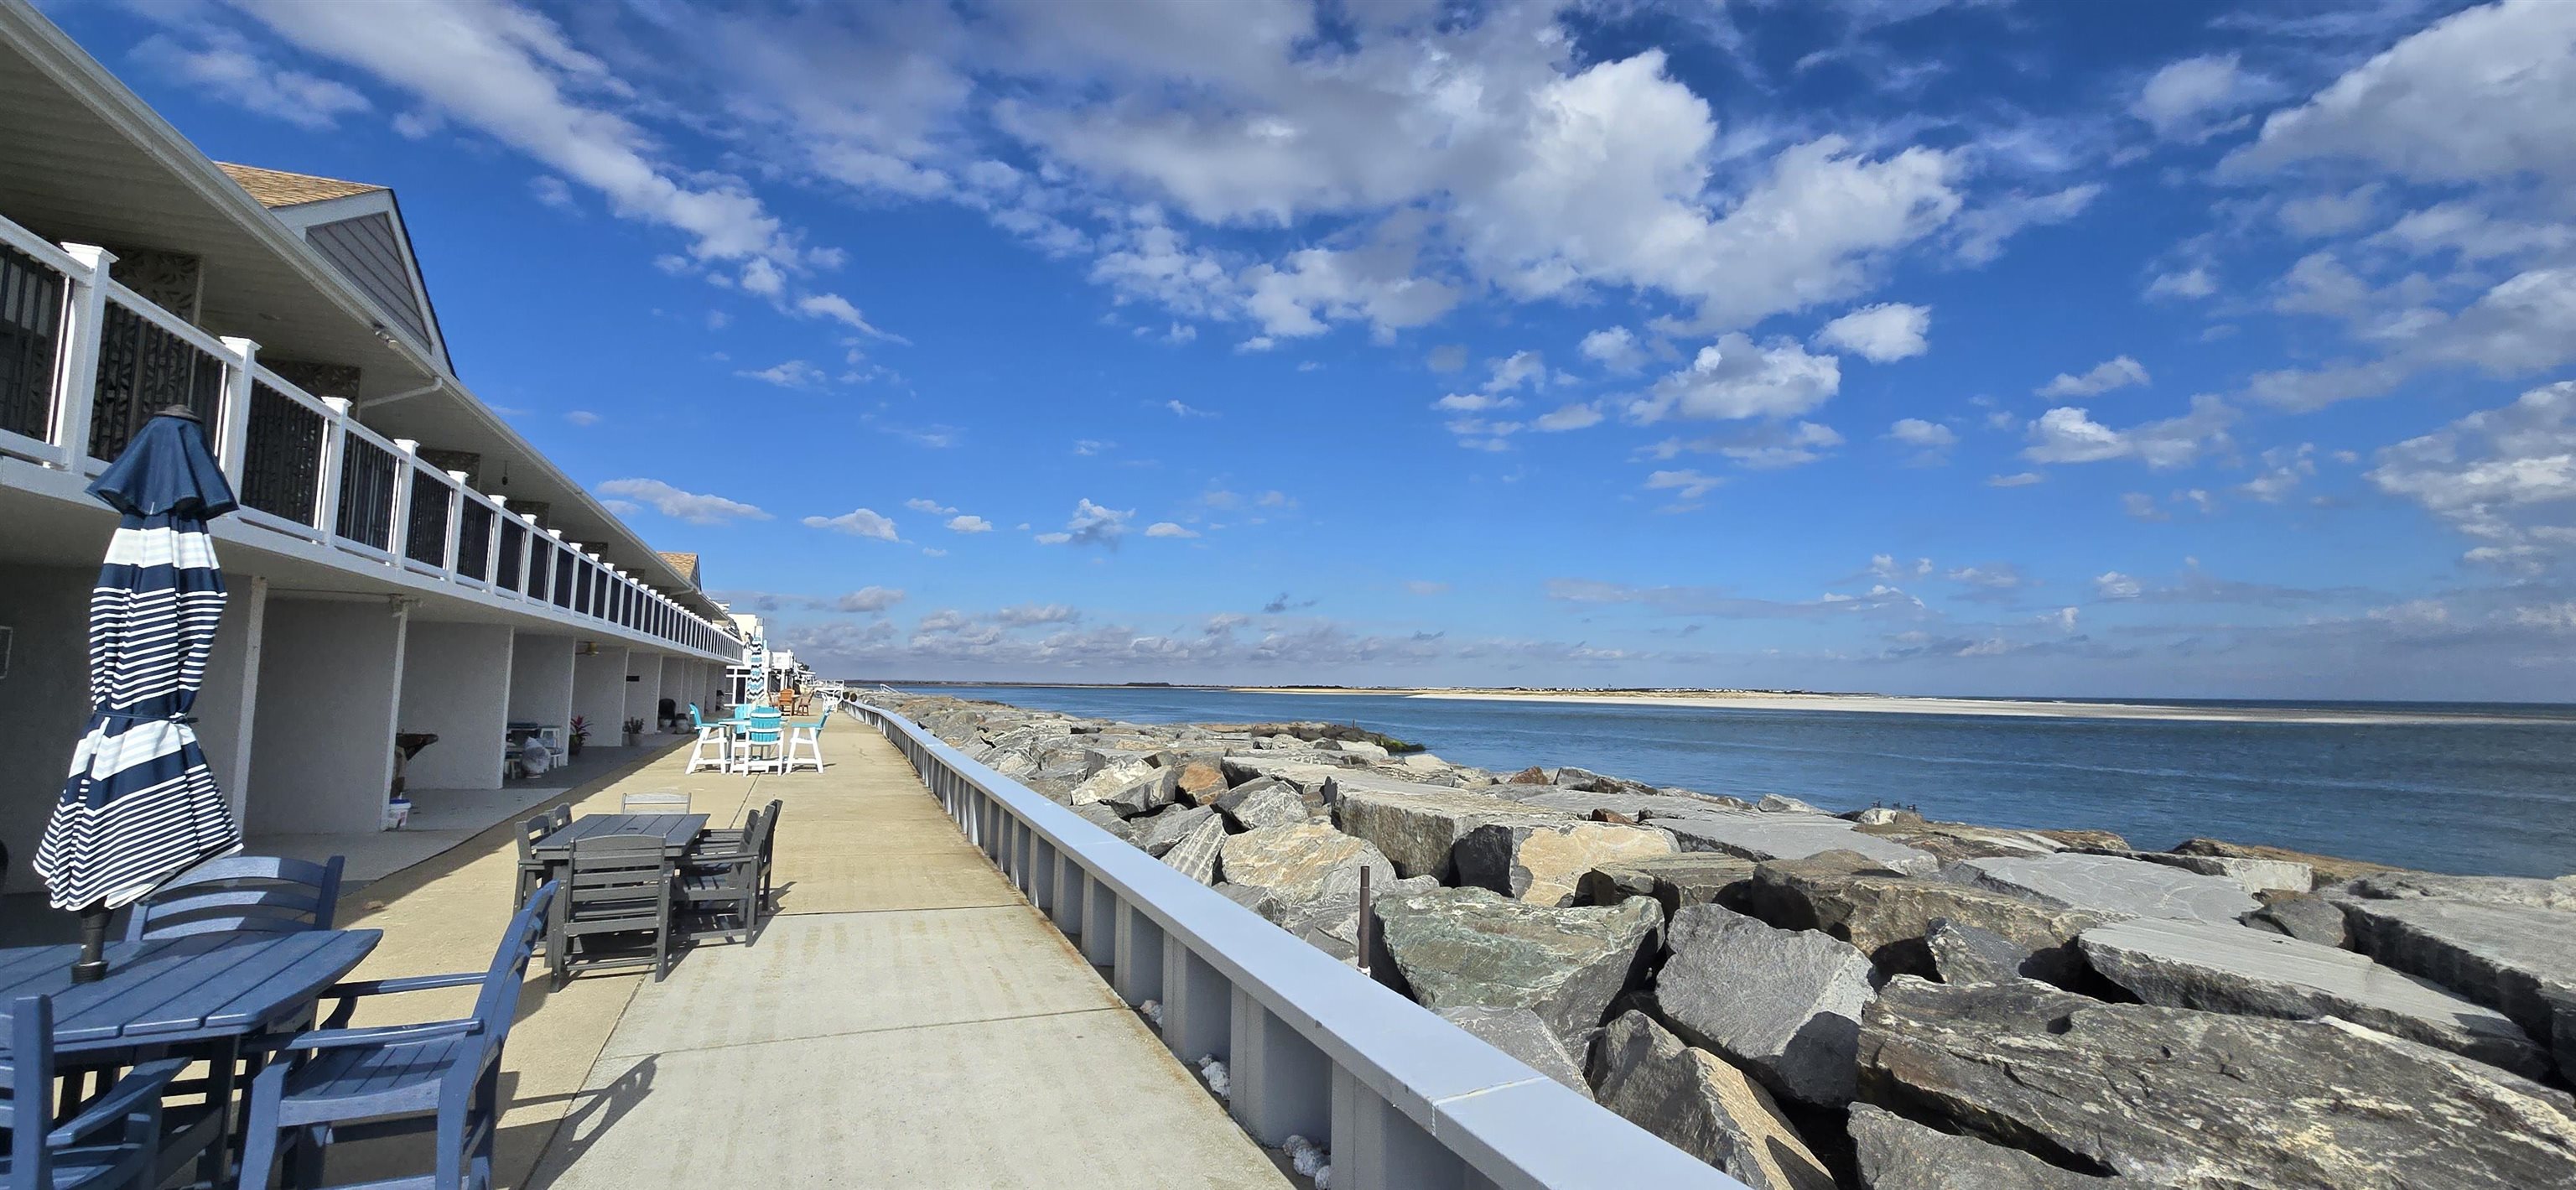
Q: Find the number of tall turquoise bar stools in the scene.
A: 4